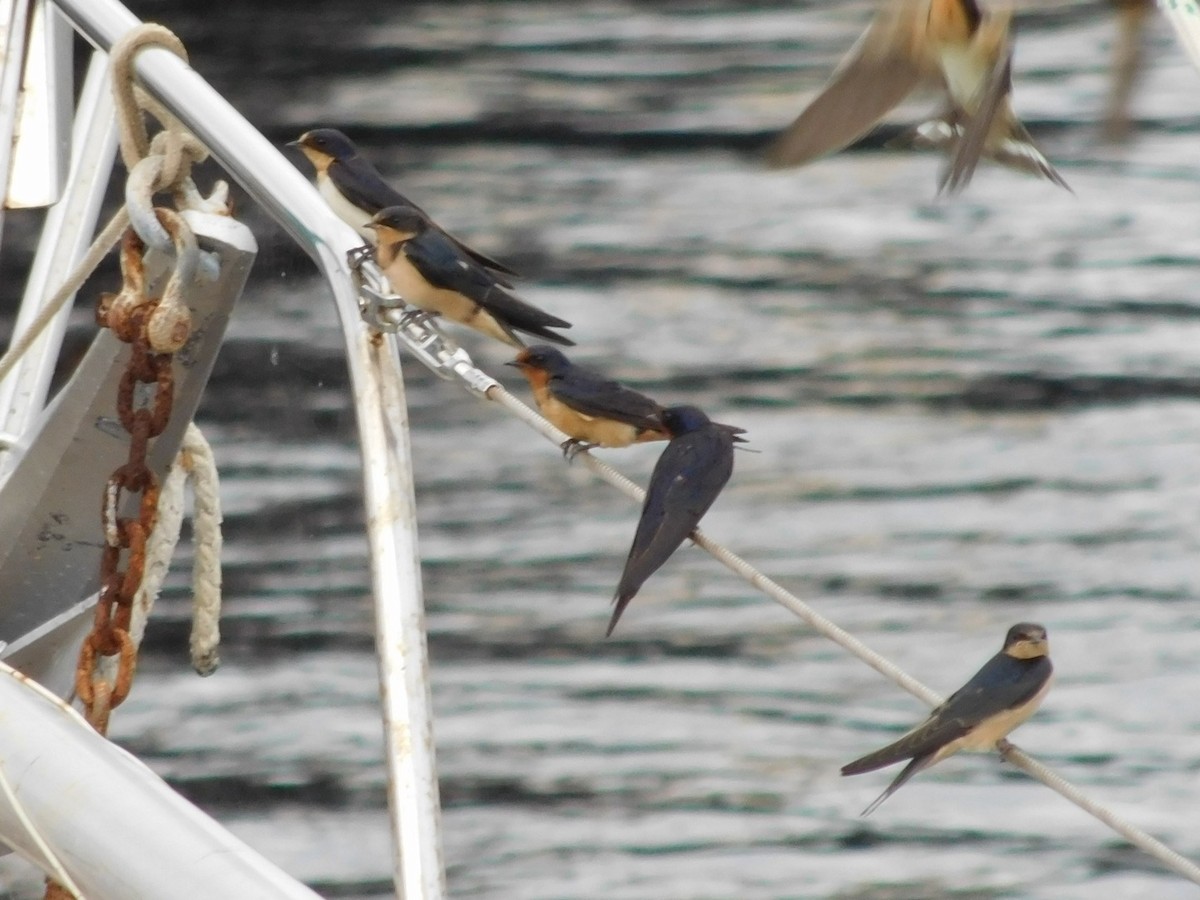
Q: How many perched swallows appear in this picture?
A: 5